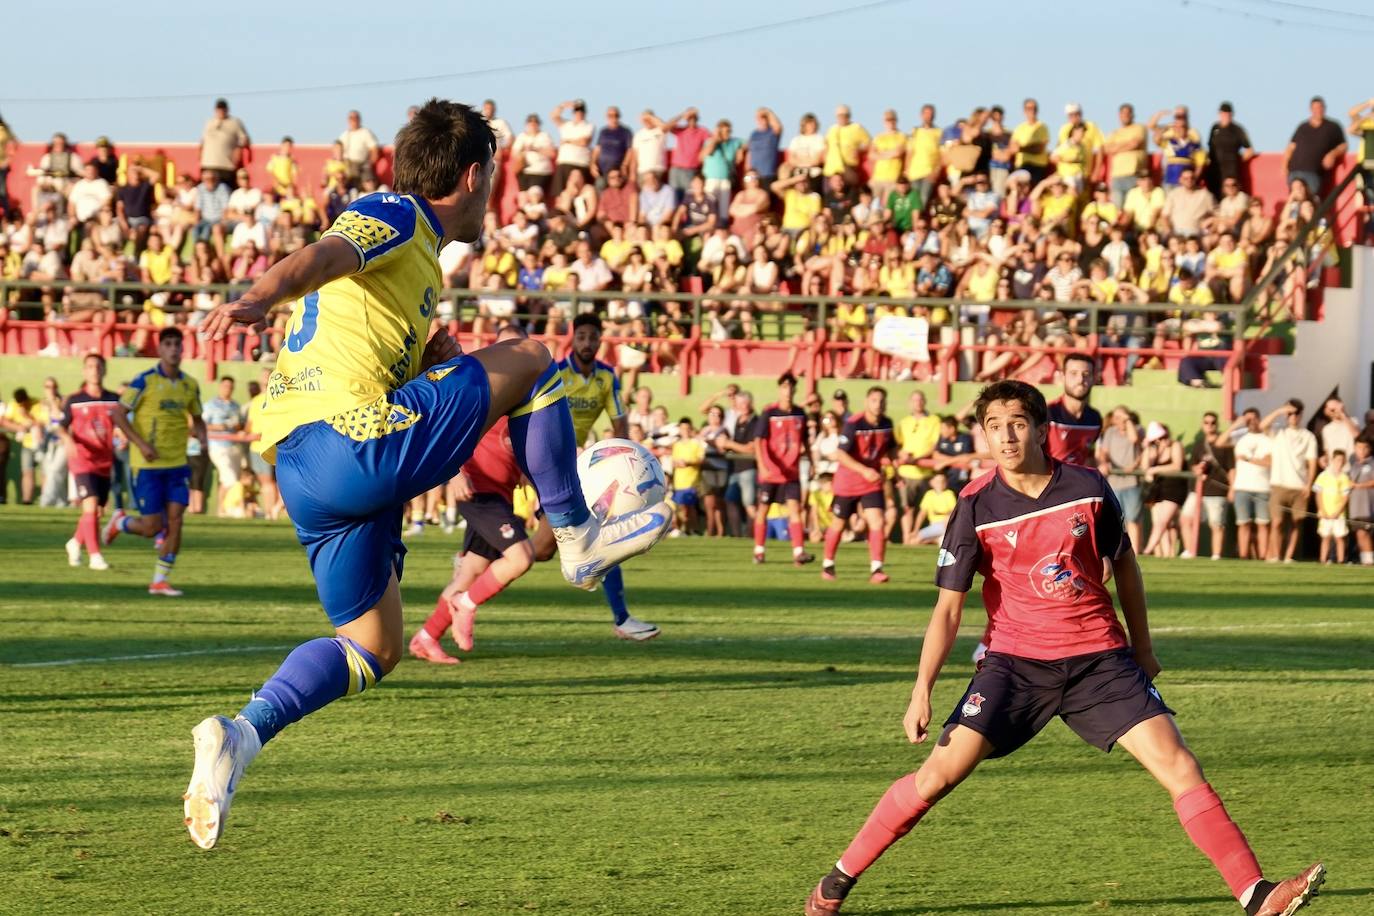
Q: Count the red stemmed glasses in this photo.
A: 0